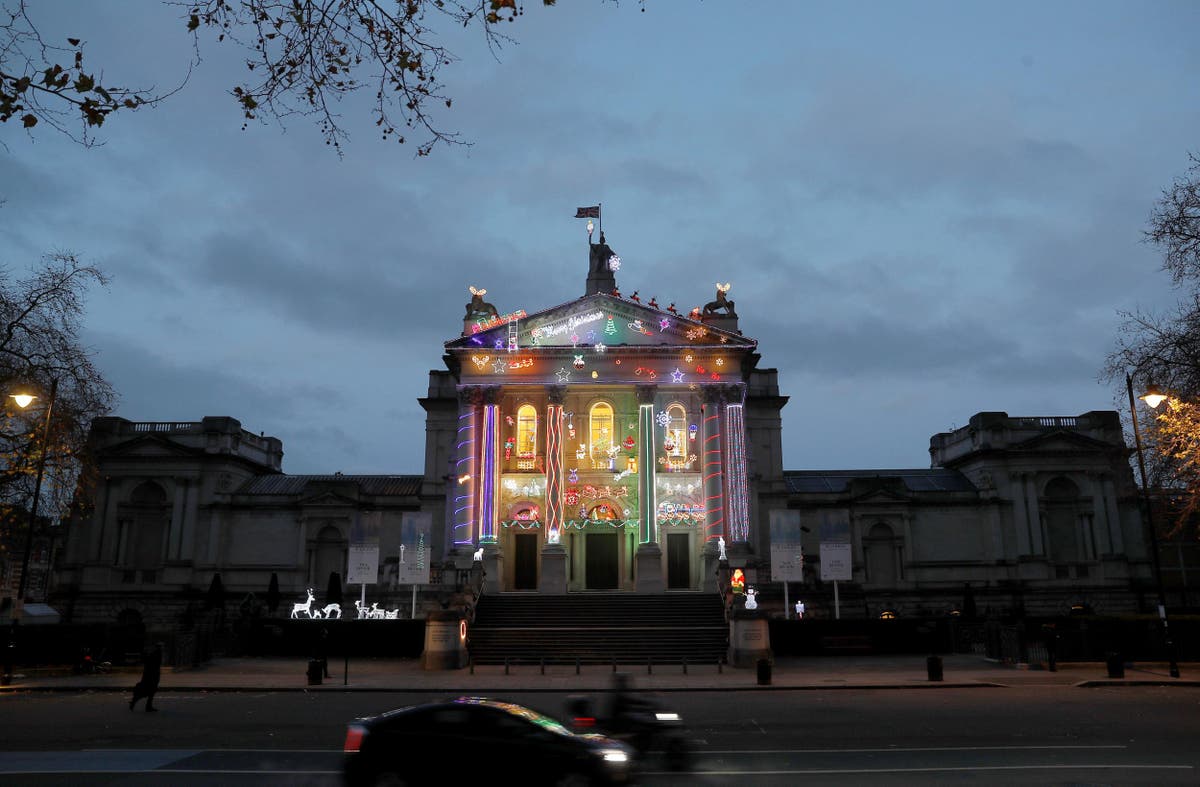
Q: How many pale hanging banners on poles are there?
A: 4